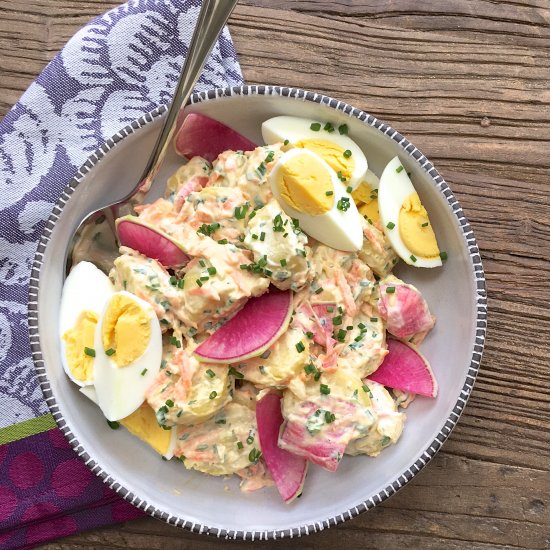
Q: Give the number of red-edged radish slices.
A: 5